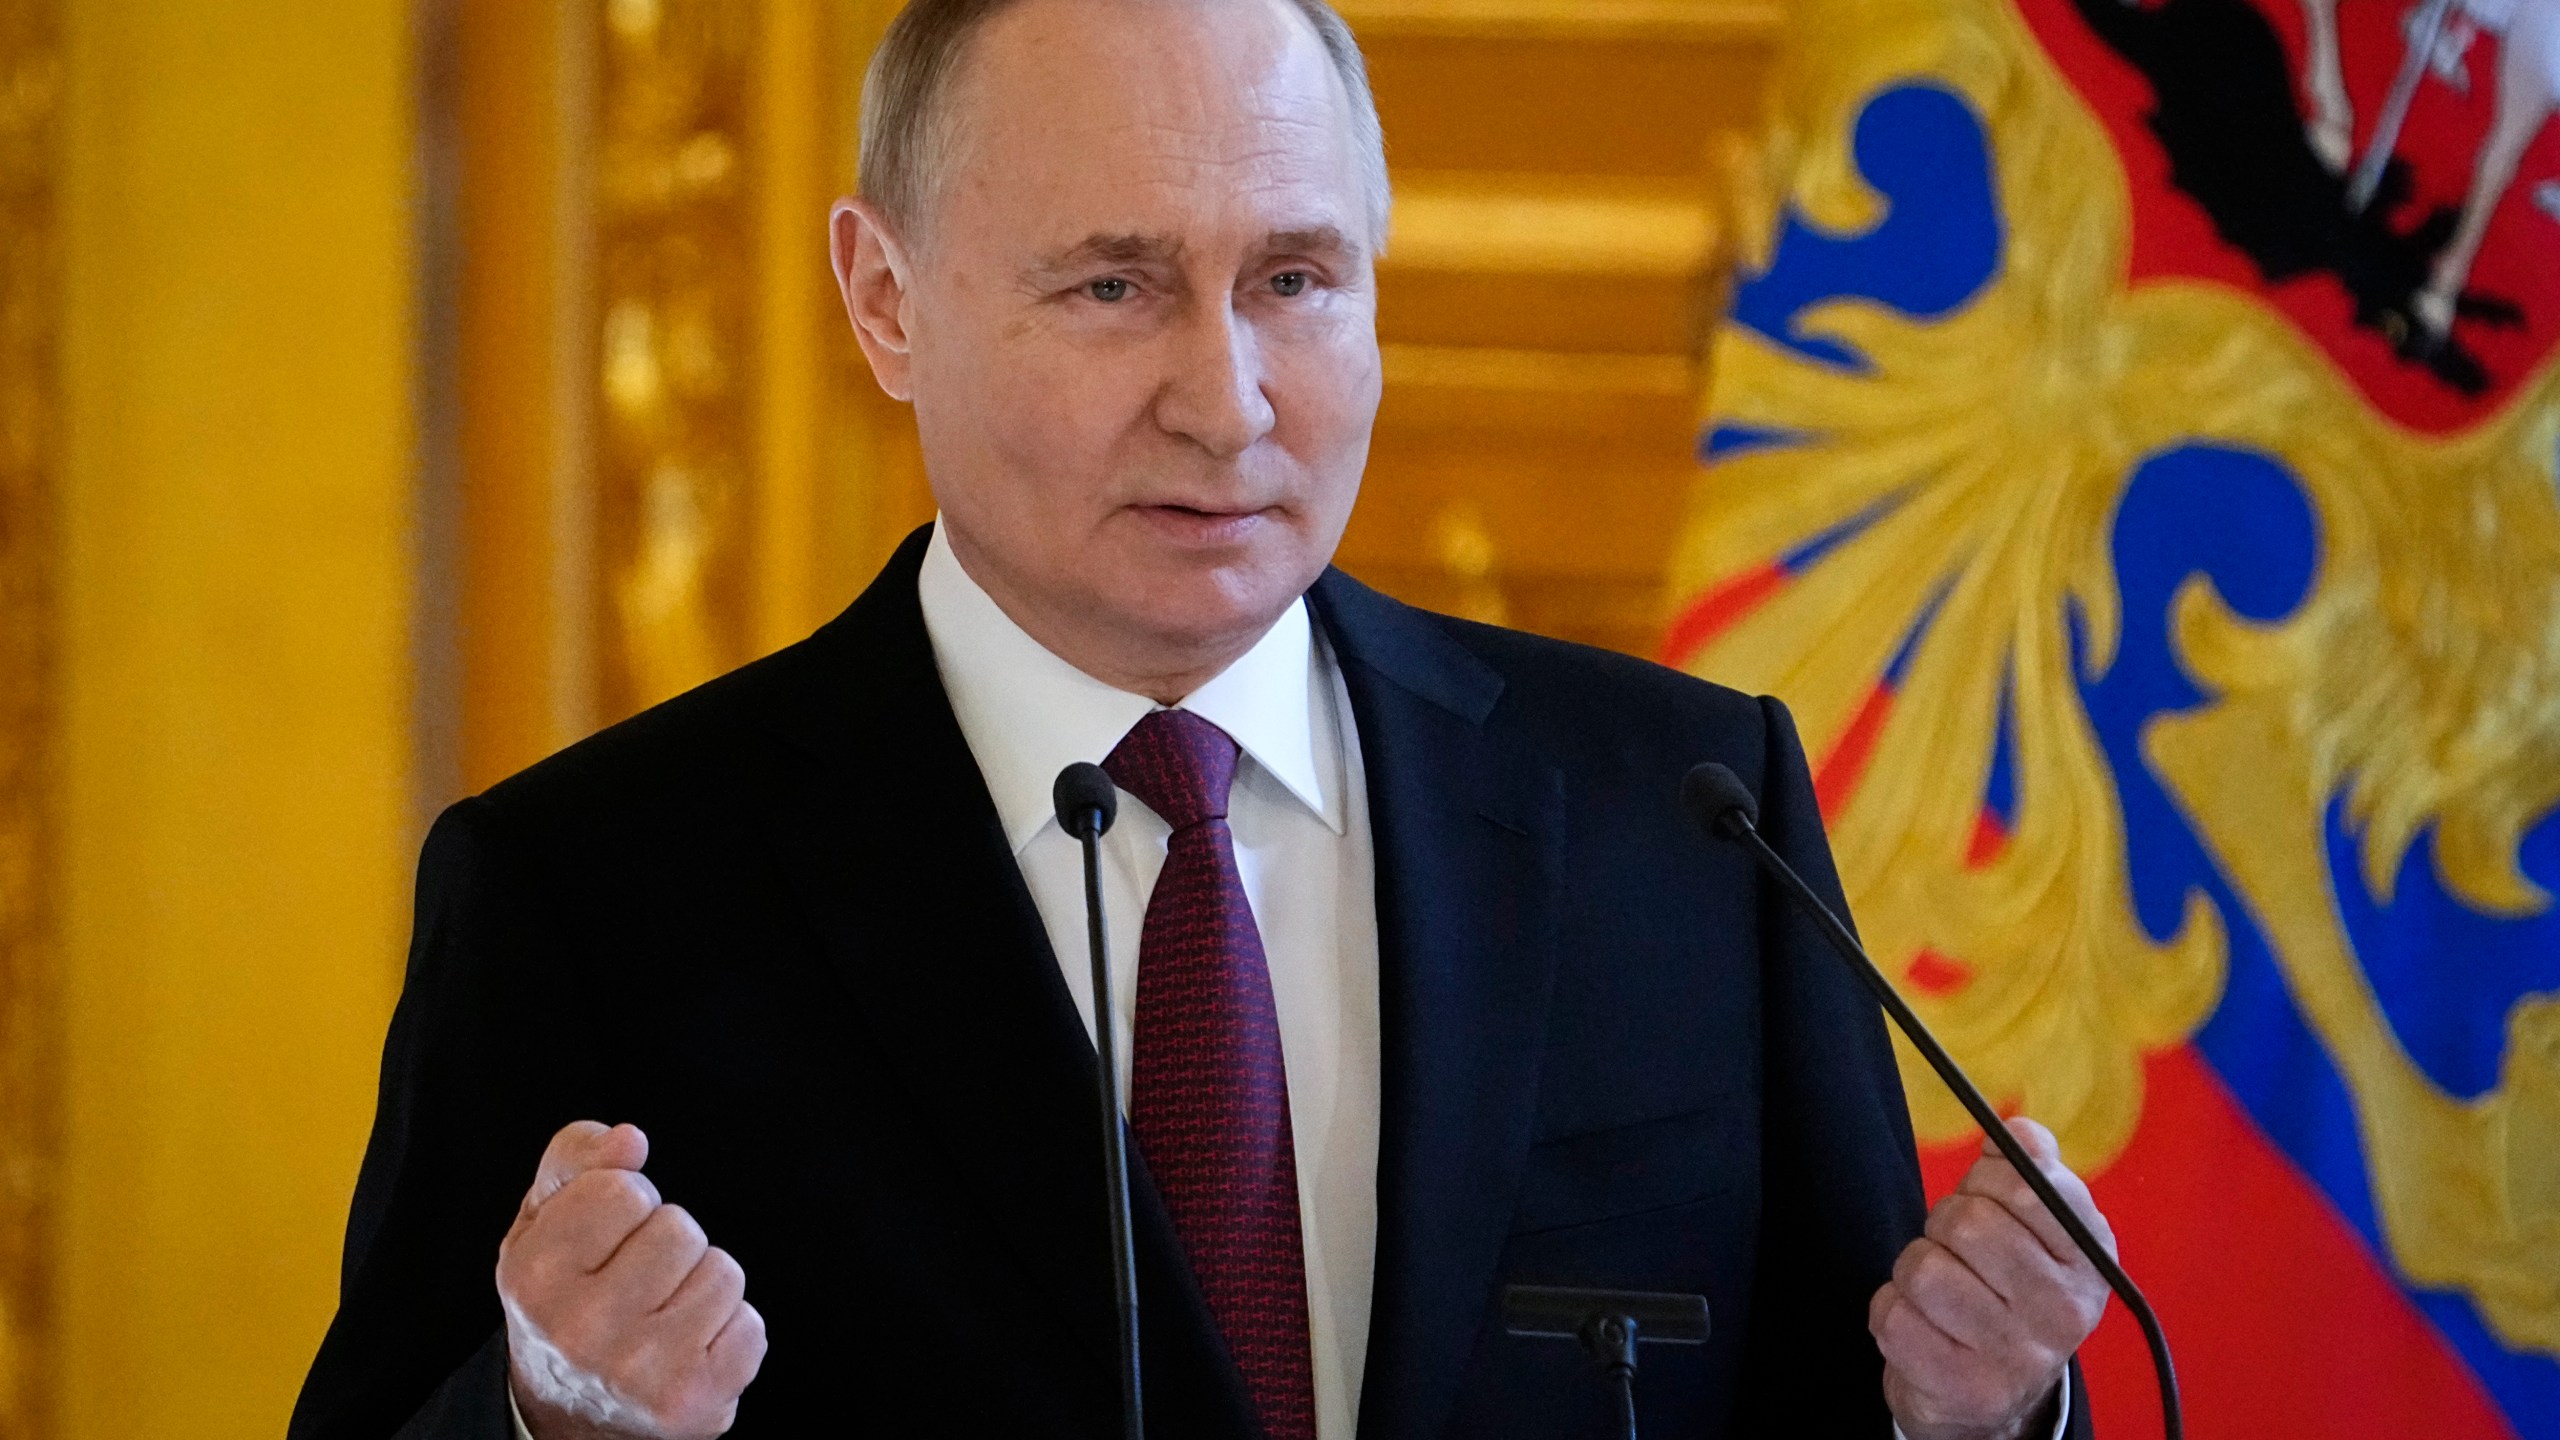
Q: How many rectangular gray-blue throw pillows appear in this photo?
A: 0